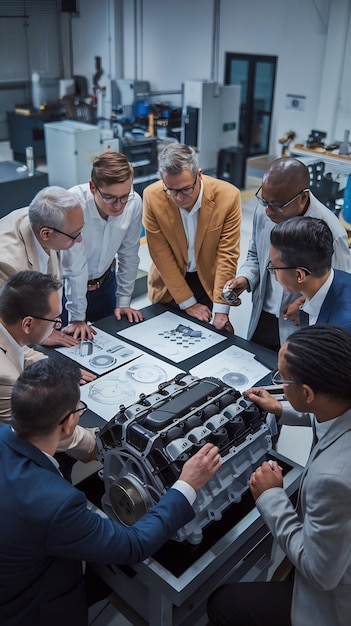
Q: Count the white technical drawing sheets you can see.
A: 4